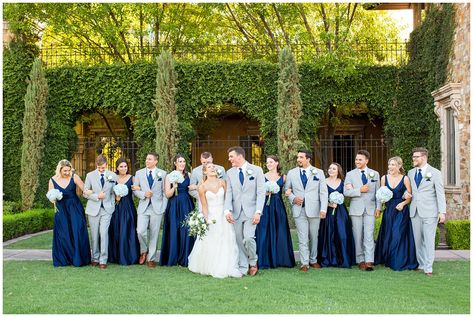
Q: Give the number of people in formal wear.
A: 14